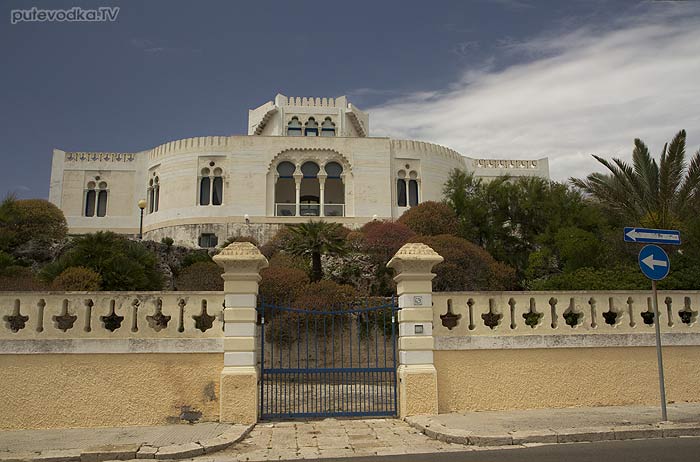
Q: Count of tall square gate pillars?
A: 2